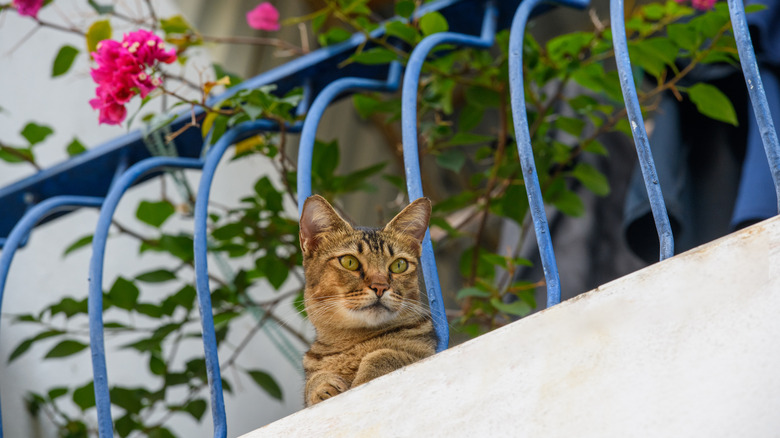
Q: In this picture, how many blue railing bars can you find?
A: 8